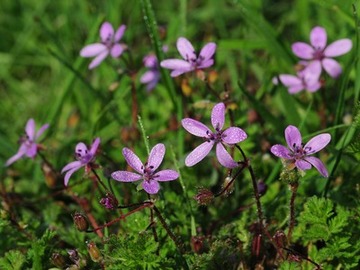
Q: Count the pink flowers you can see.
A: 10